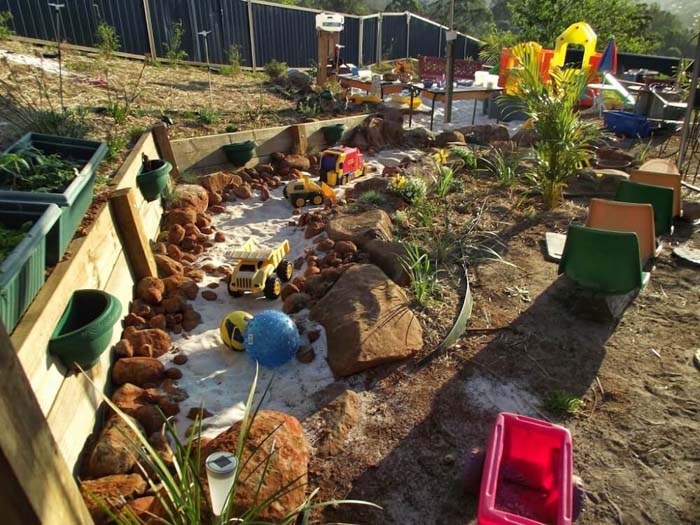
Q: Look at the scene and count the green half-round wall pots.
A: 4